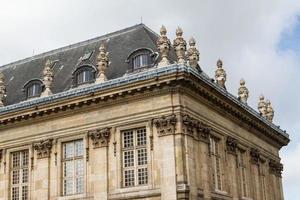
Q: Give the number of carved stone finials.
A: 10